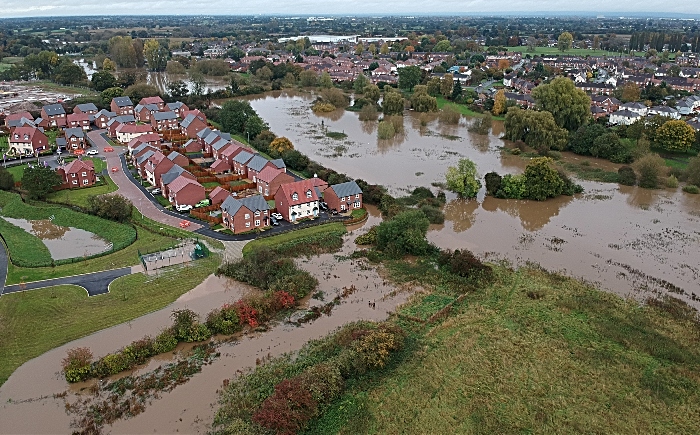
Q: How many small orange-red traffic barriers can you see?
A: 4